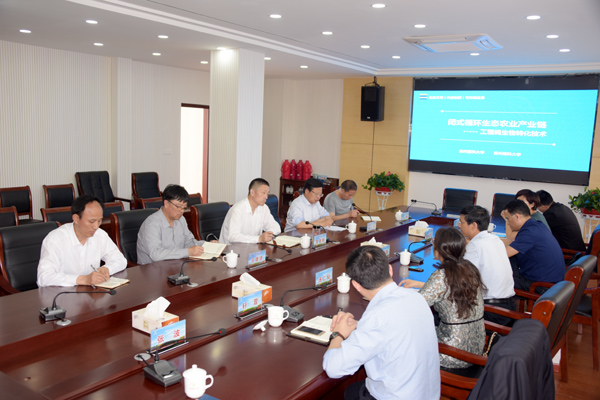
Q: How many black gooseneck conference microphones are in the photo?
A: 10